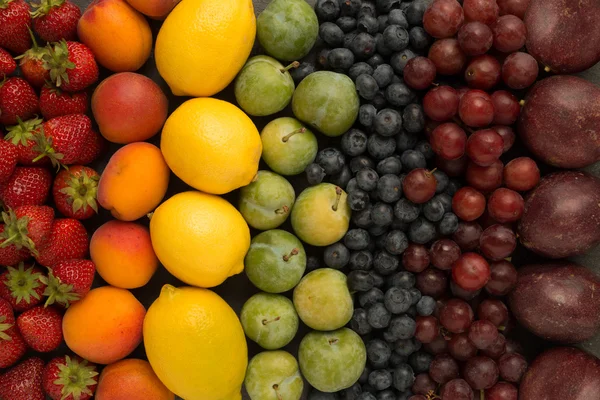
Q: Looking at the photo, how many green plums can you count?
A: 11